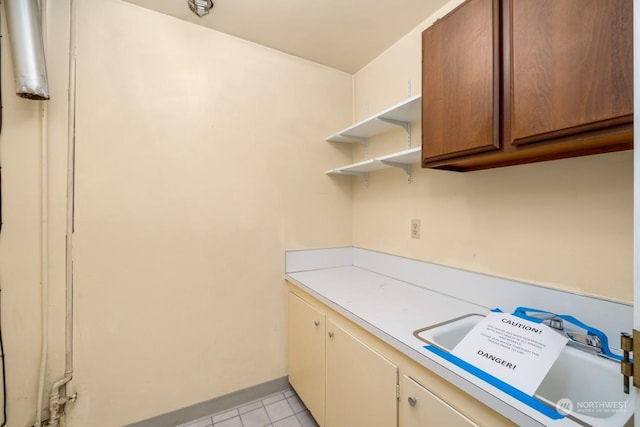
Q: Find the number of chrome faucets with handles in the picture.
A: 1